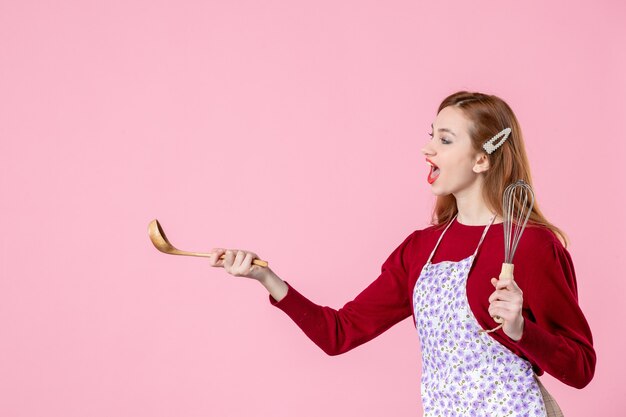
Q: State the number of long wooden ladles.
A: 1